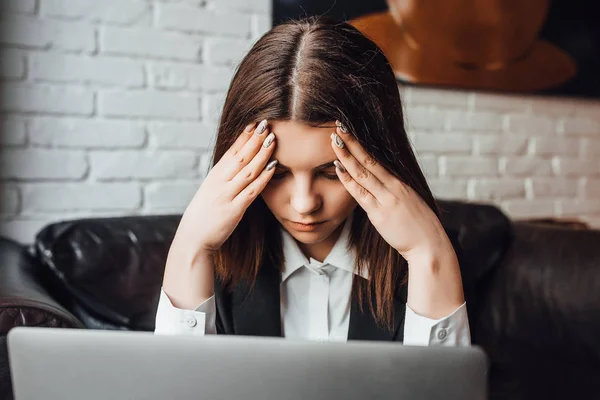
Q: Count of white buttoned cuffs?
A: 2